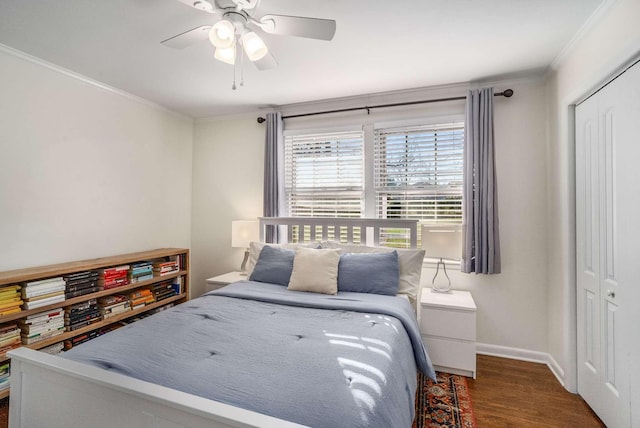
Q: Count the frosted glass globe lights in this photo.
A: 3